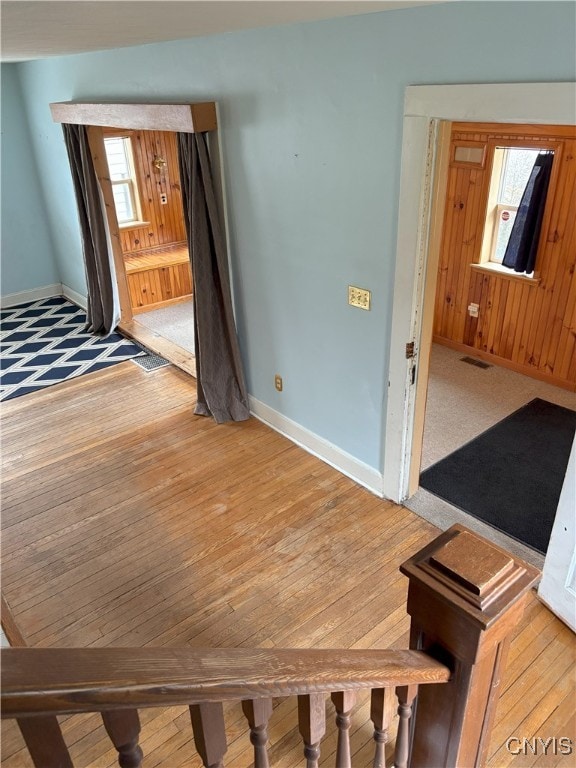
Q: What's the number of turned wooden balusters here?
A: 8